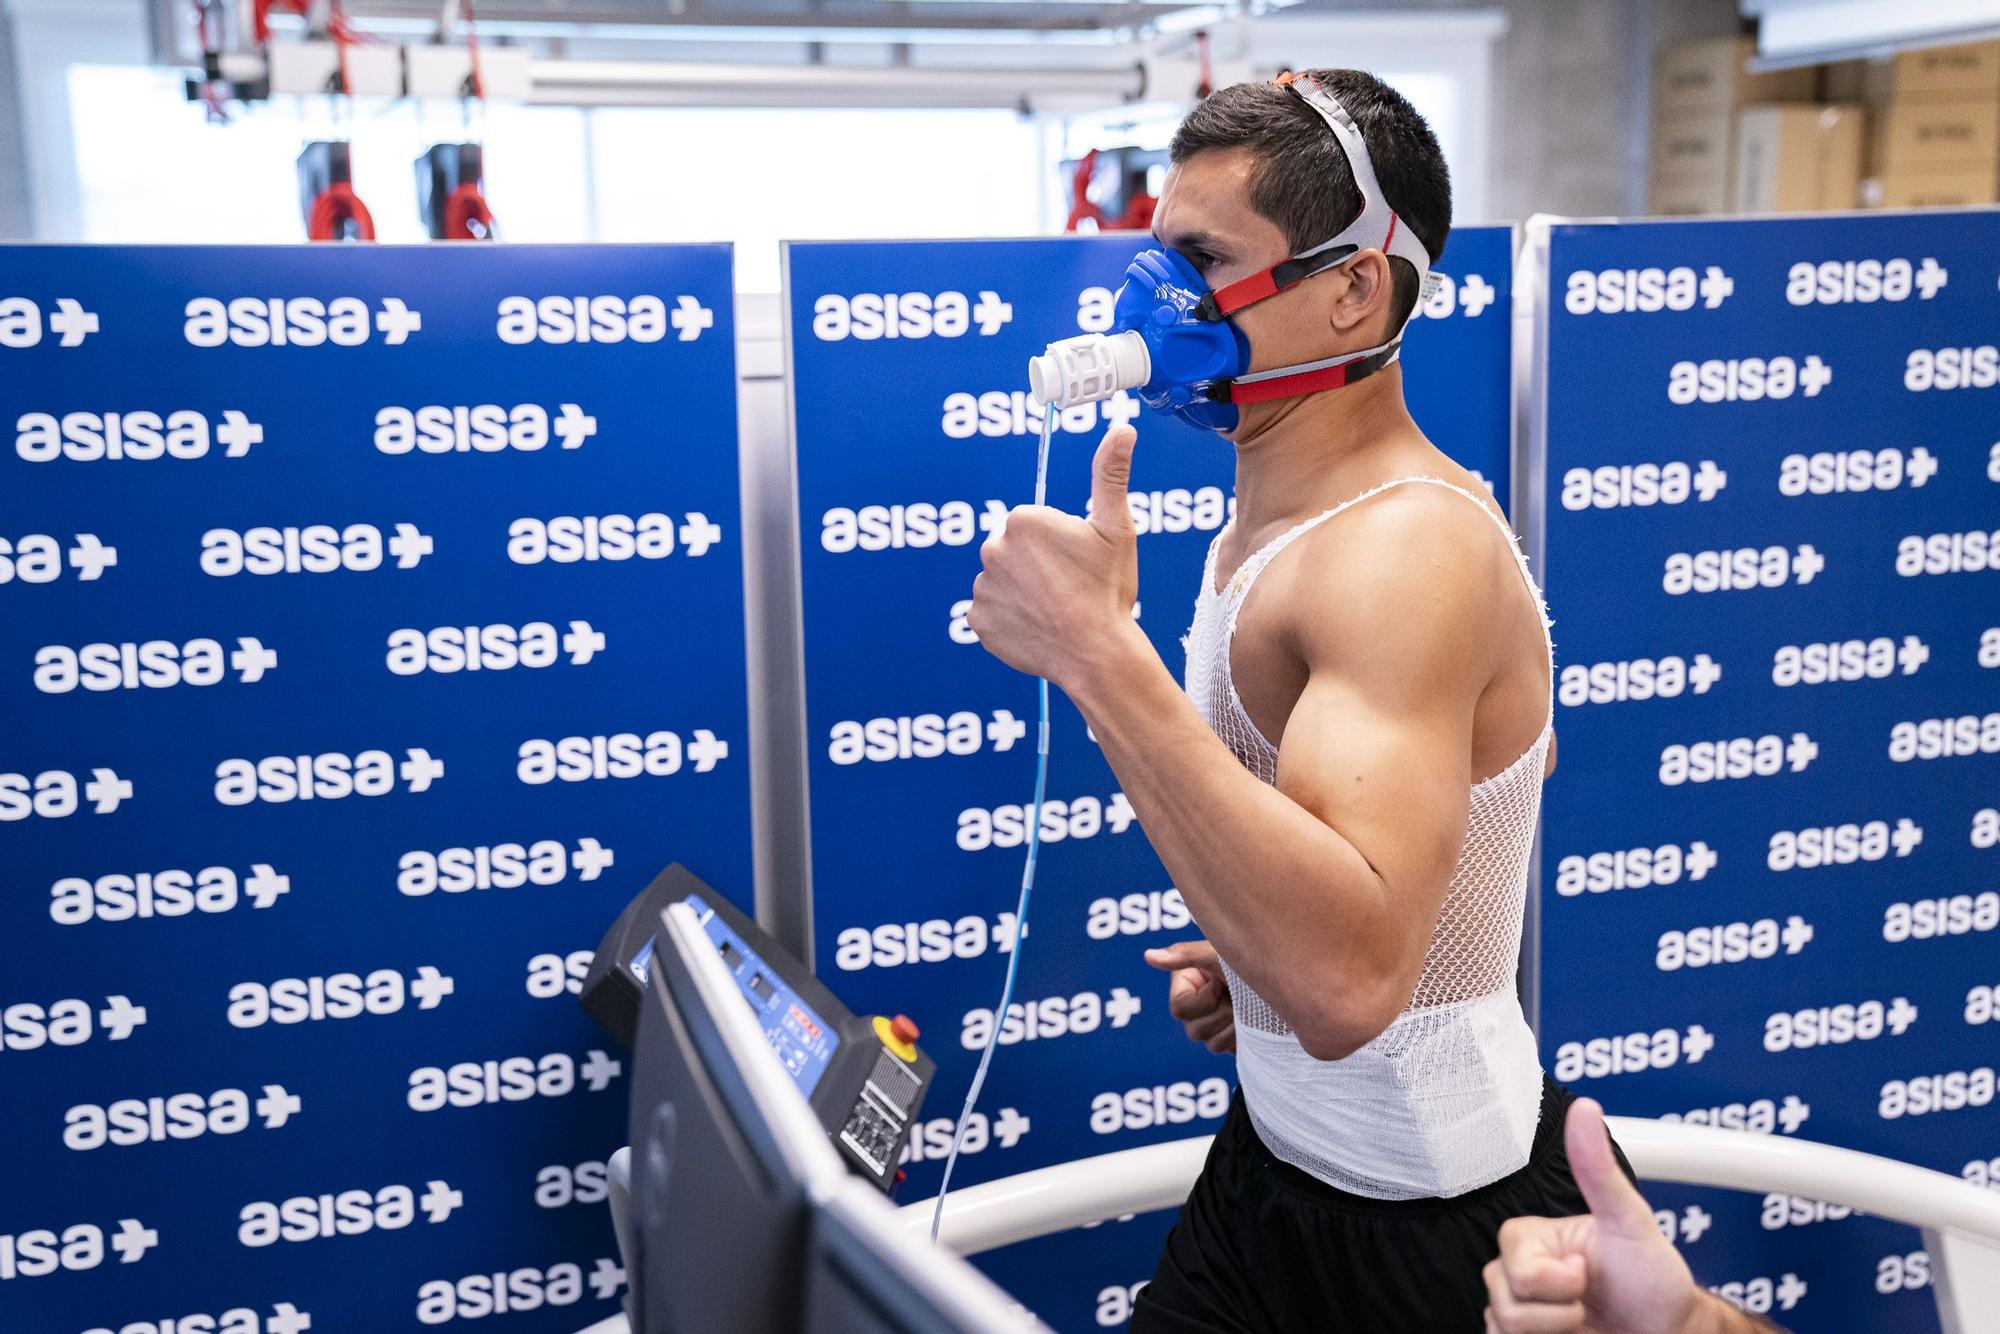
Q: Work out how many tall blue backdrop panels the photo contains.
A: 3